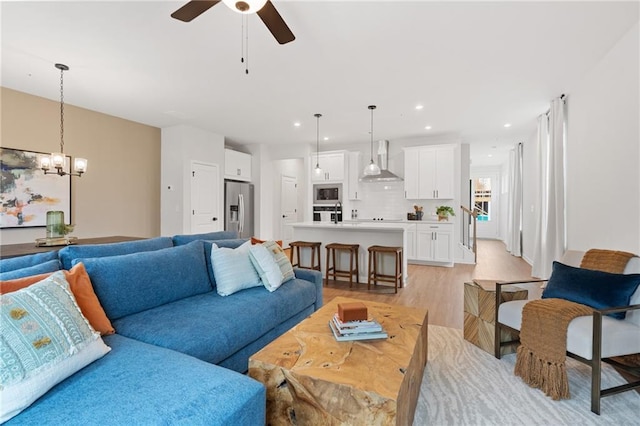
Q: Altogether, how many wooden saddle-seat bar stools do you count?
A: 3